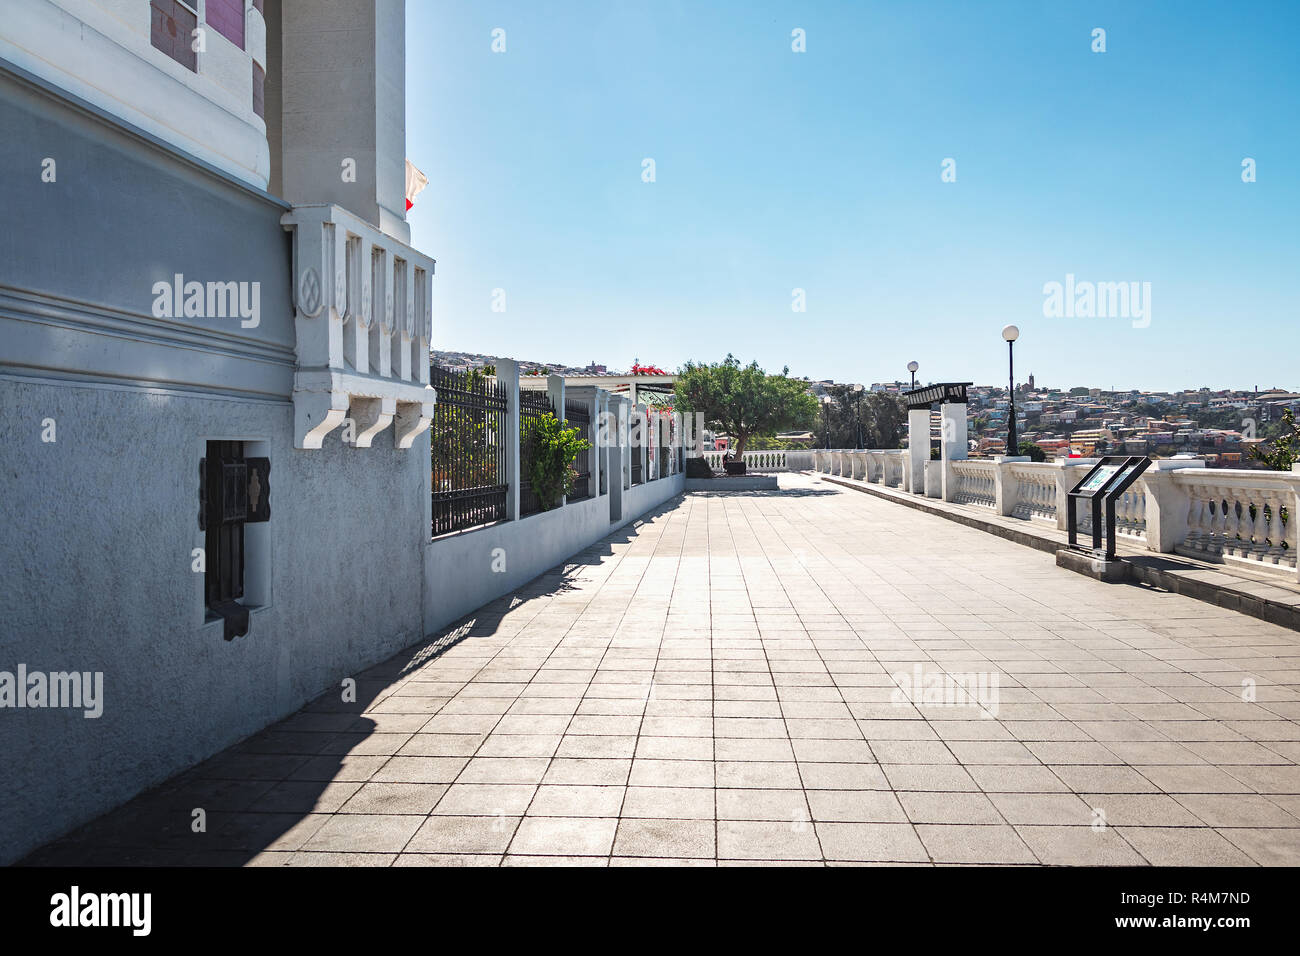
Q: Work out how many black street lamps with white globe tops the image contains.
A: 4